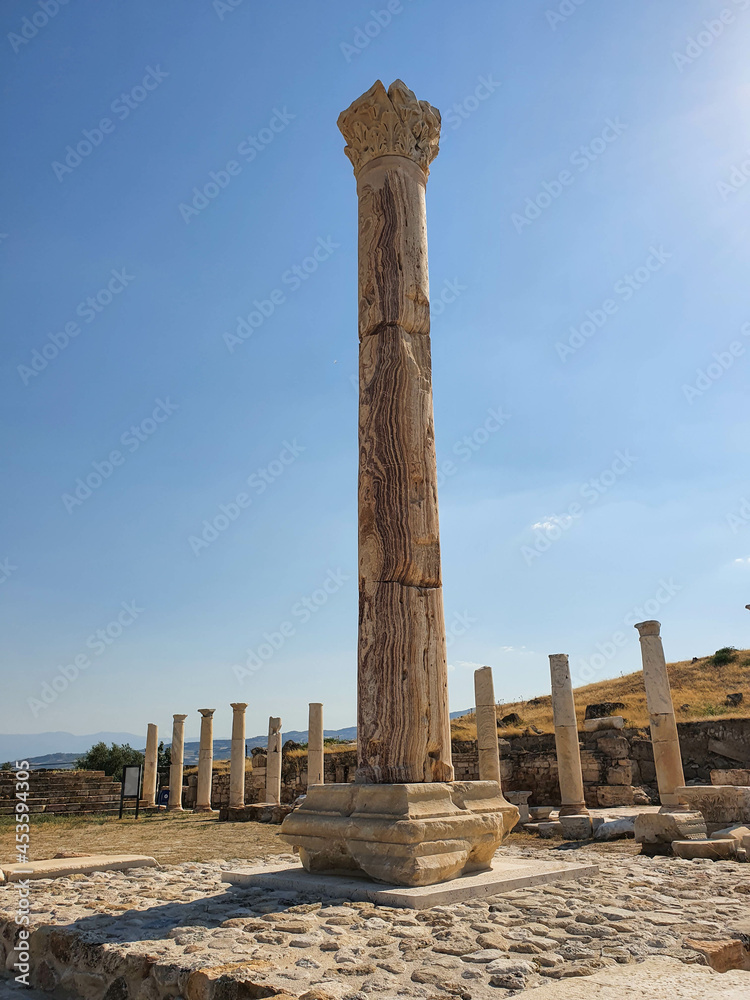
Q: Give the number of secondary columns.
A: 9